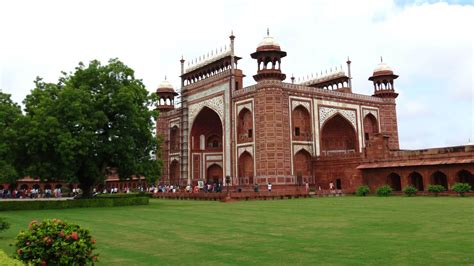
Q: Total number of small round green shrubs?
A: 5